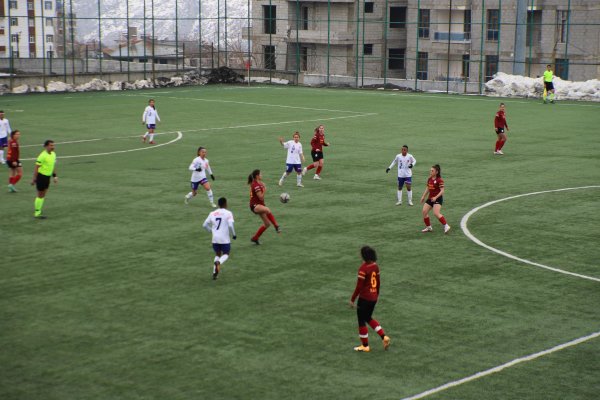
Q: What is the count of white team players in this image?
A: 6